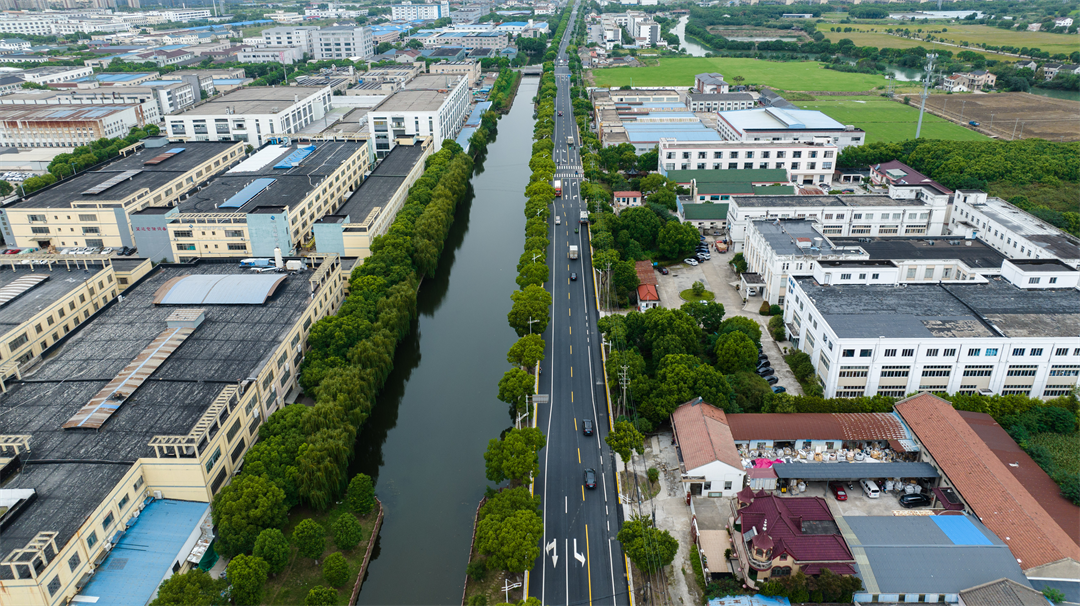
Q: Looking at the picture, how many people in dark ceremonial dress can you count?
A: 0